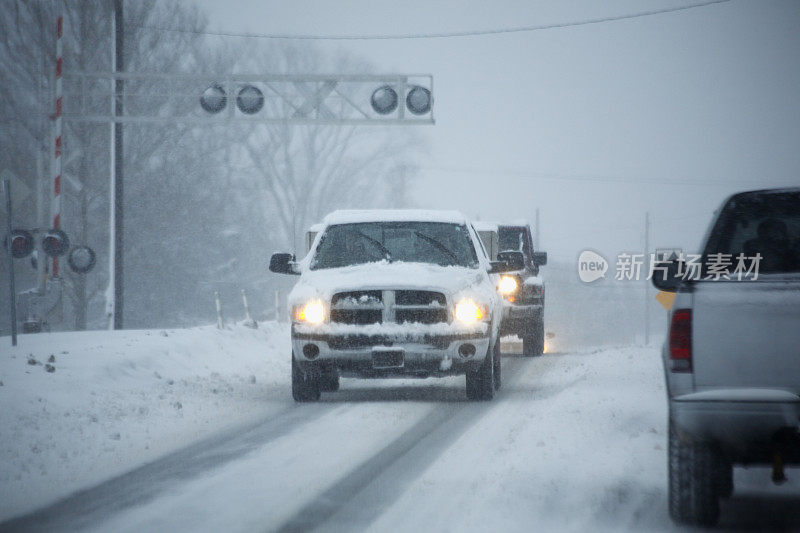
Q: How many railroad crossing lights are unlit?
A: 7